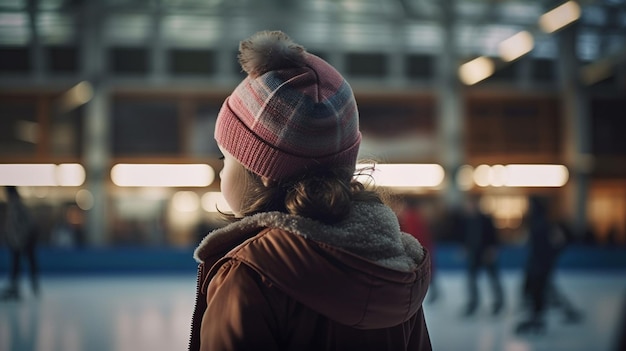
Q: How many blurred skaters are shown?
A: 4